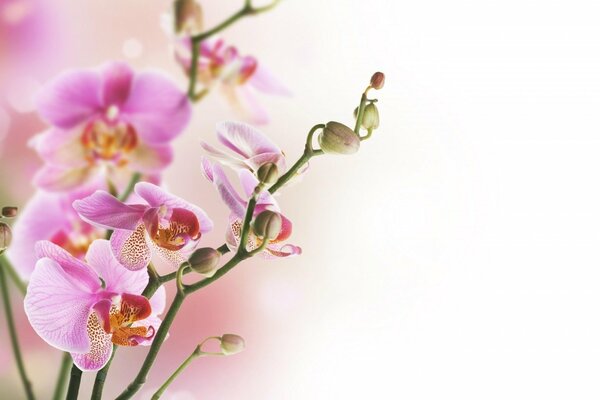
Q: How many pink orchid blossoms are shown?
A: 7